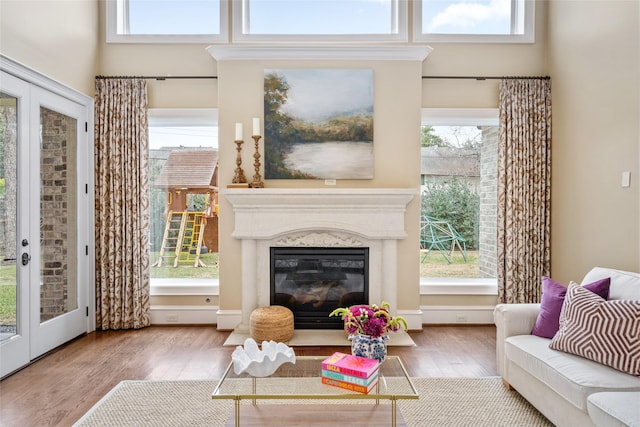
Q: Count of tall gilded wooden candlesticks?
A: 2